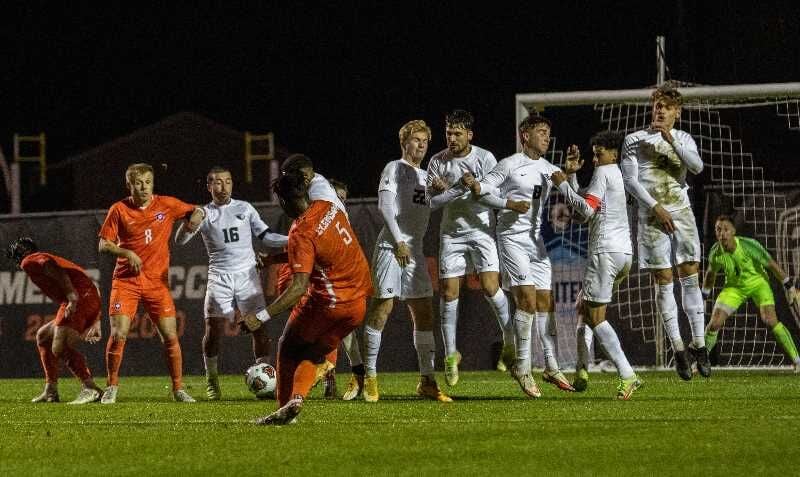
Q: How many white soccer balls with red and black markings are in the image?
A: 1